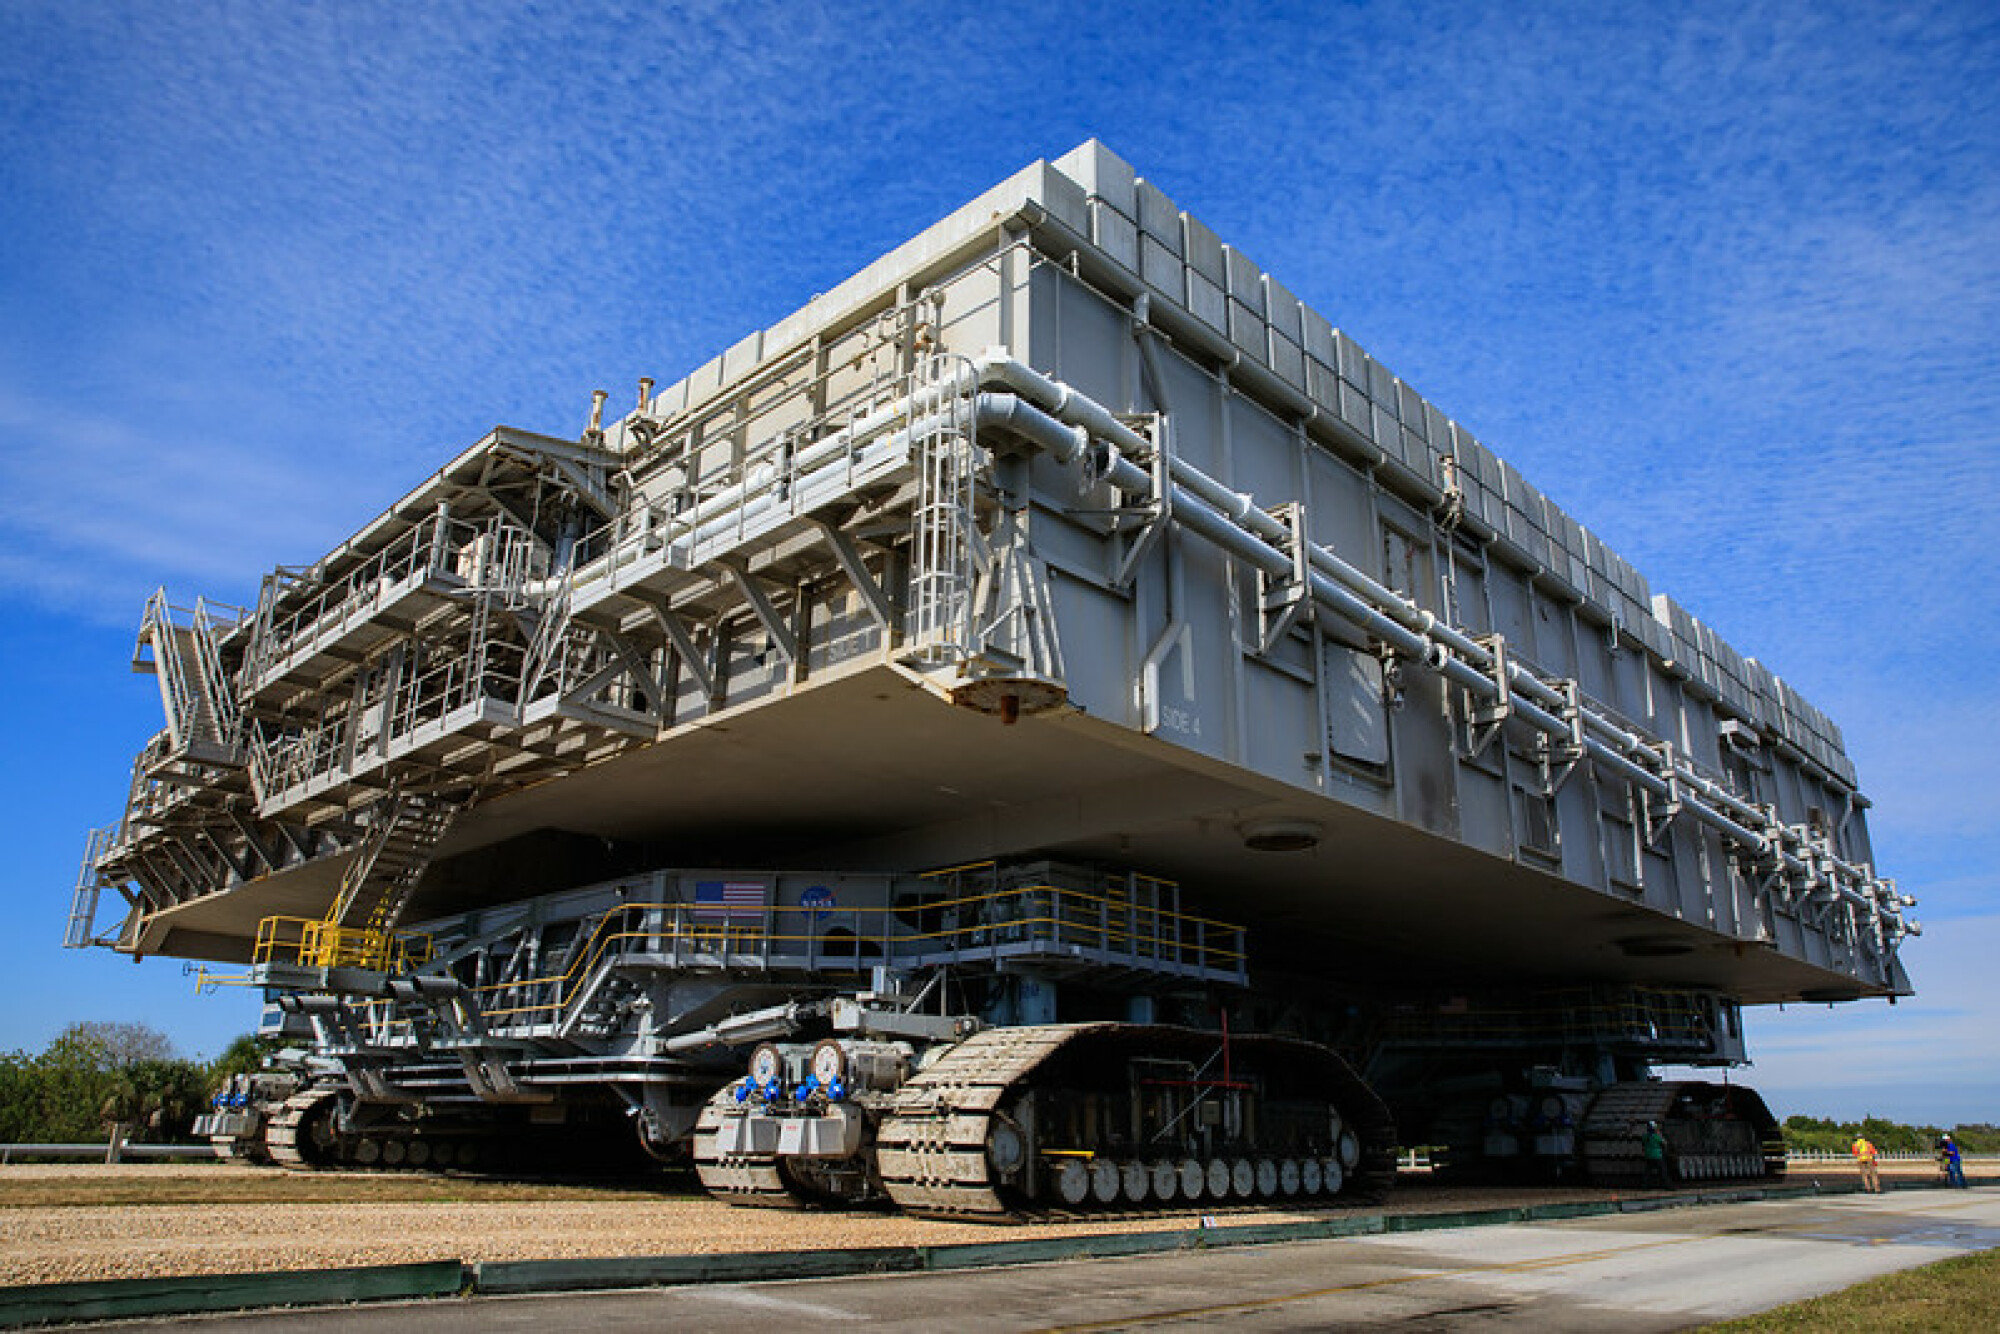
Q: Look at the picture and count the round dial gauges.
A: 2